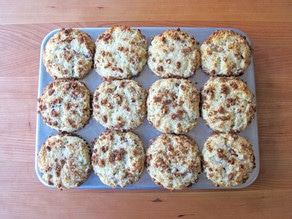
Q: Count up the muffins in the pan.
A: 12